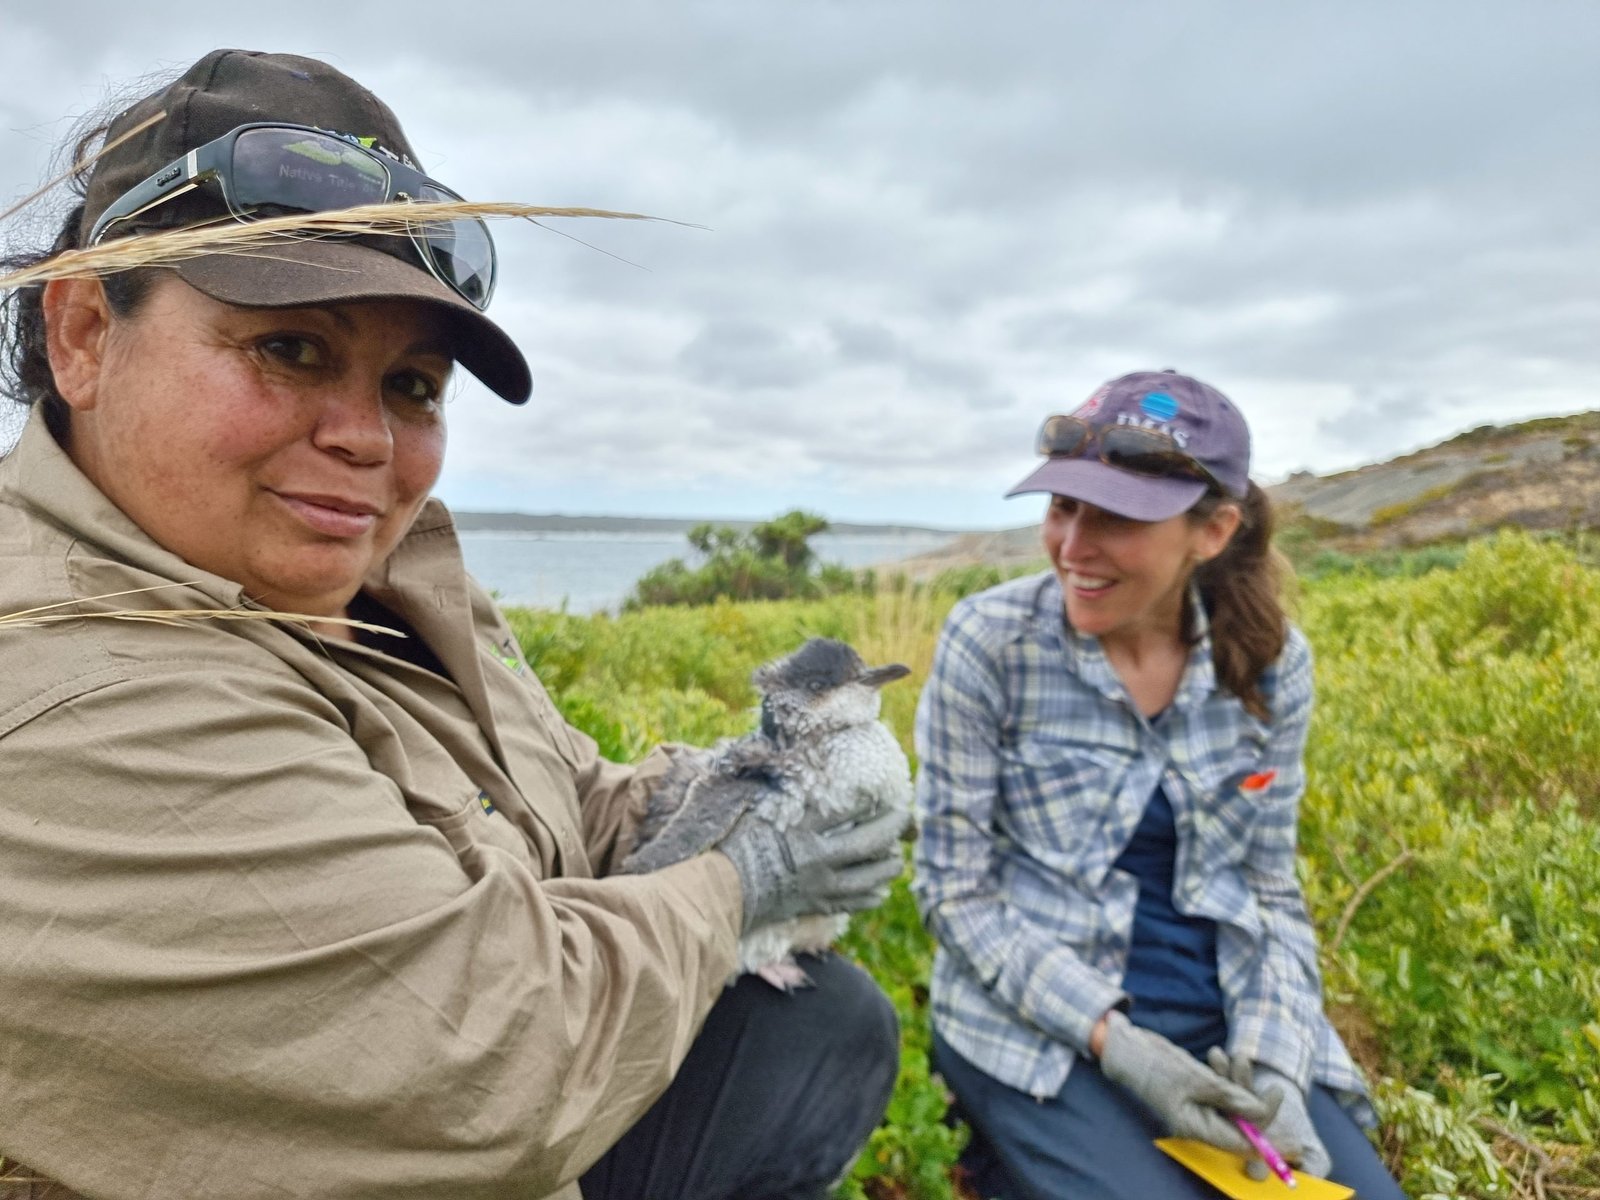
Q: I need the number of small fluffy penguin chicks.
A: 1